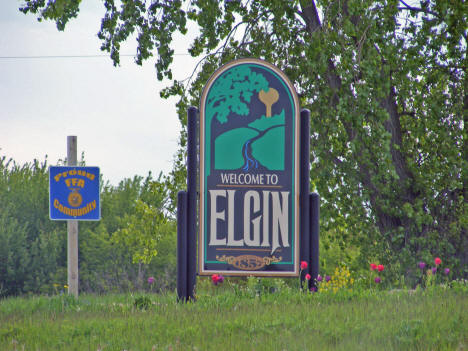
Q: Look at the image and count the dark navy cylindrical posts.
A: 4